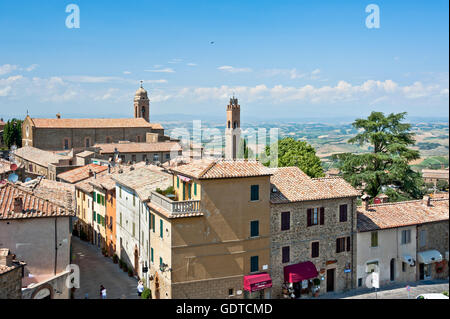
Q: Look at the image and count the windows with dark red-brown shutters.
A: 6